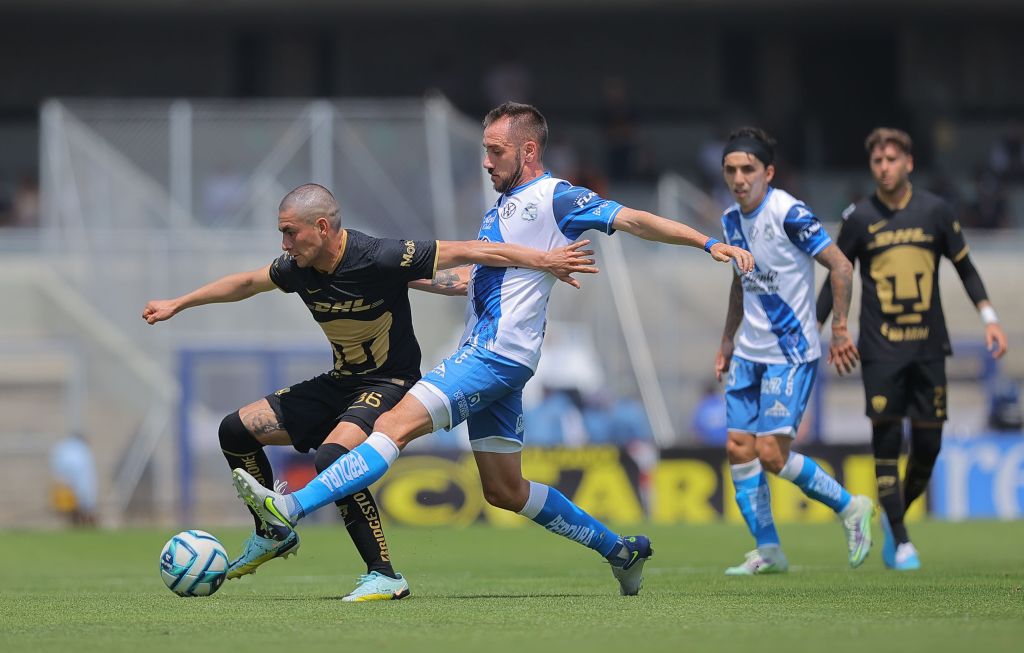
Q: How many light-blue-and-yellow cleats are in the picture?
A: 2